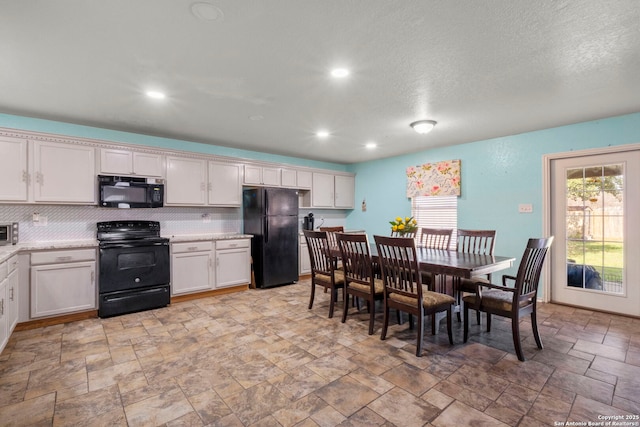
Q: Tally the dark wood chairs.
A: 8